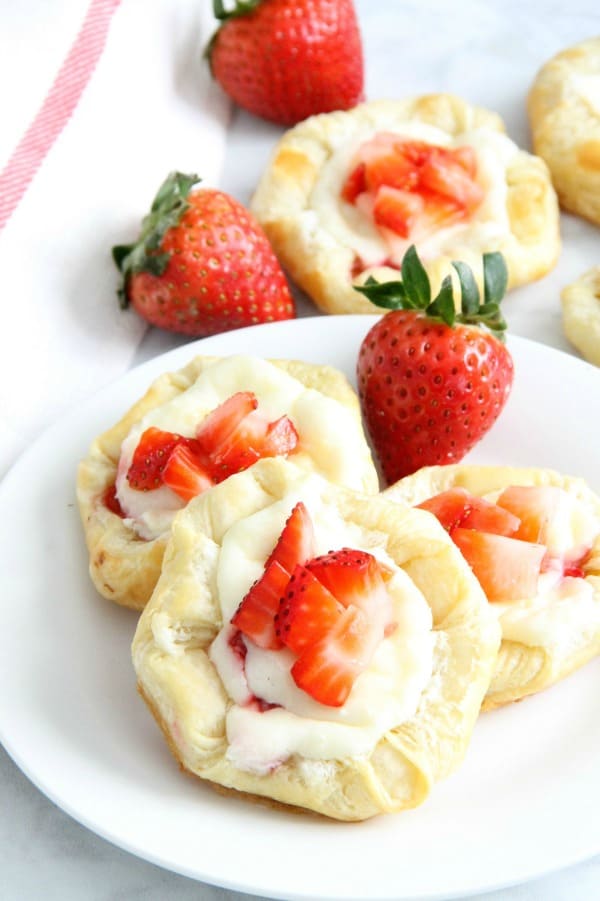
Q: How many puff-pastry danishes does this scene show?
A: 6